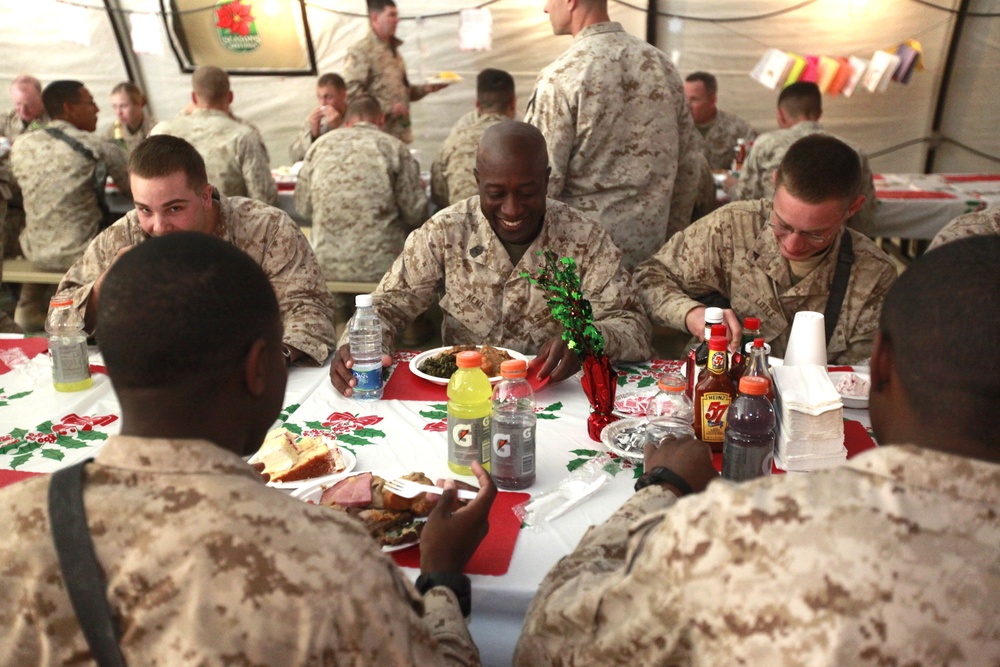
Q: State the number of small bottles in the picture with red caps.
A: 4